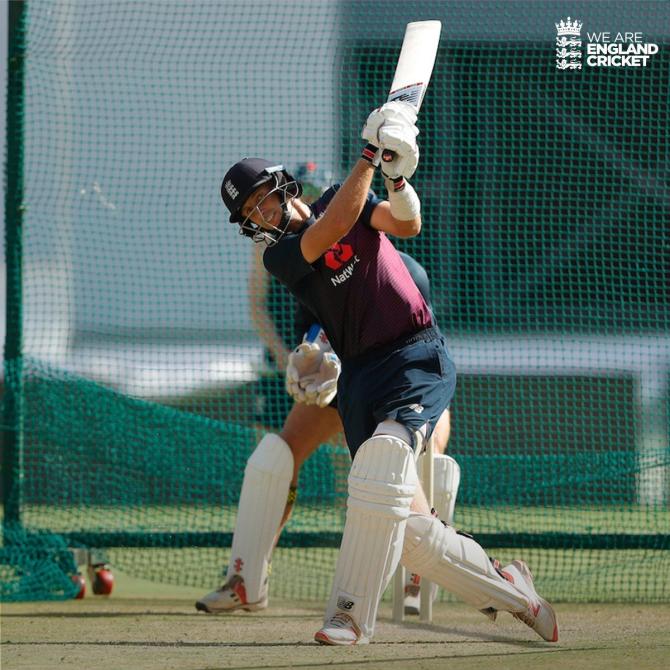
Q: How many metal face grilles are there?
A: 1